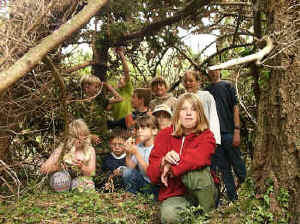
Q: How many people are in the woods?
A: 11